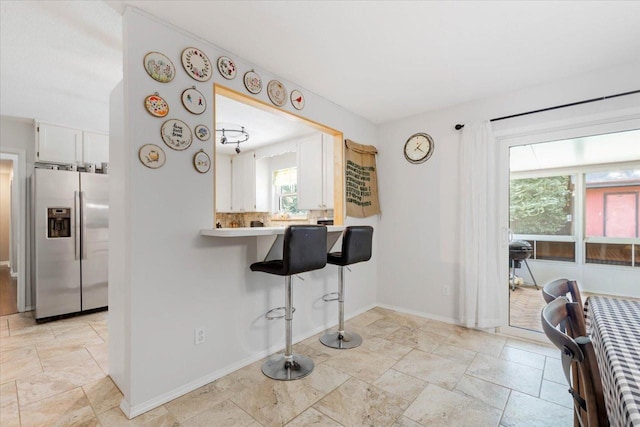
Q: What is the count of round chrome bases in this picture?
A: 2